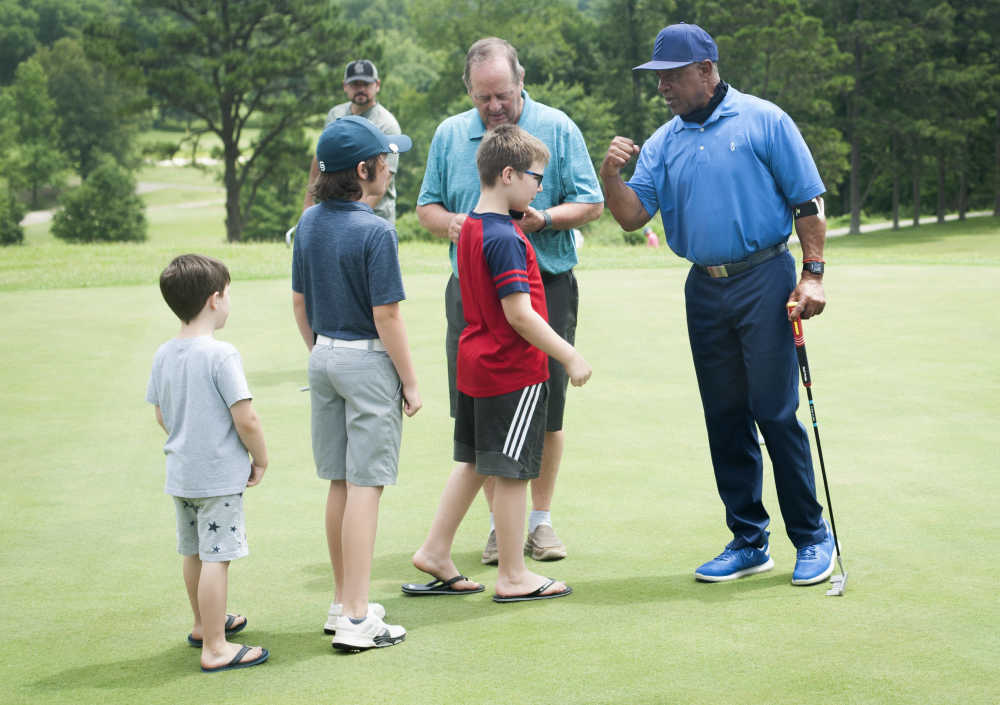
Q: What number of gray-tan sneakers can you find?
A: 2